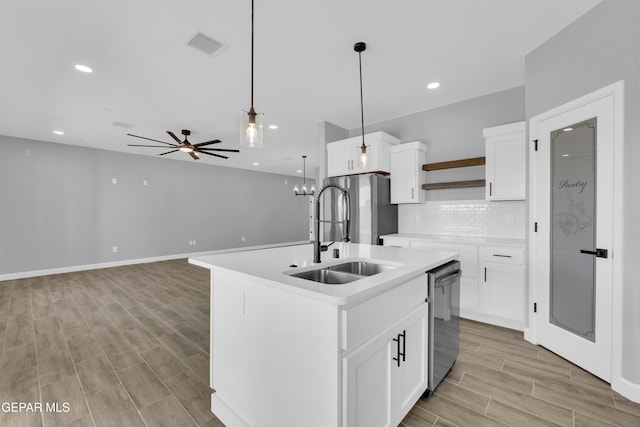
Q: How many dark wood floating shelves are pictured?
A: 2